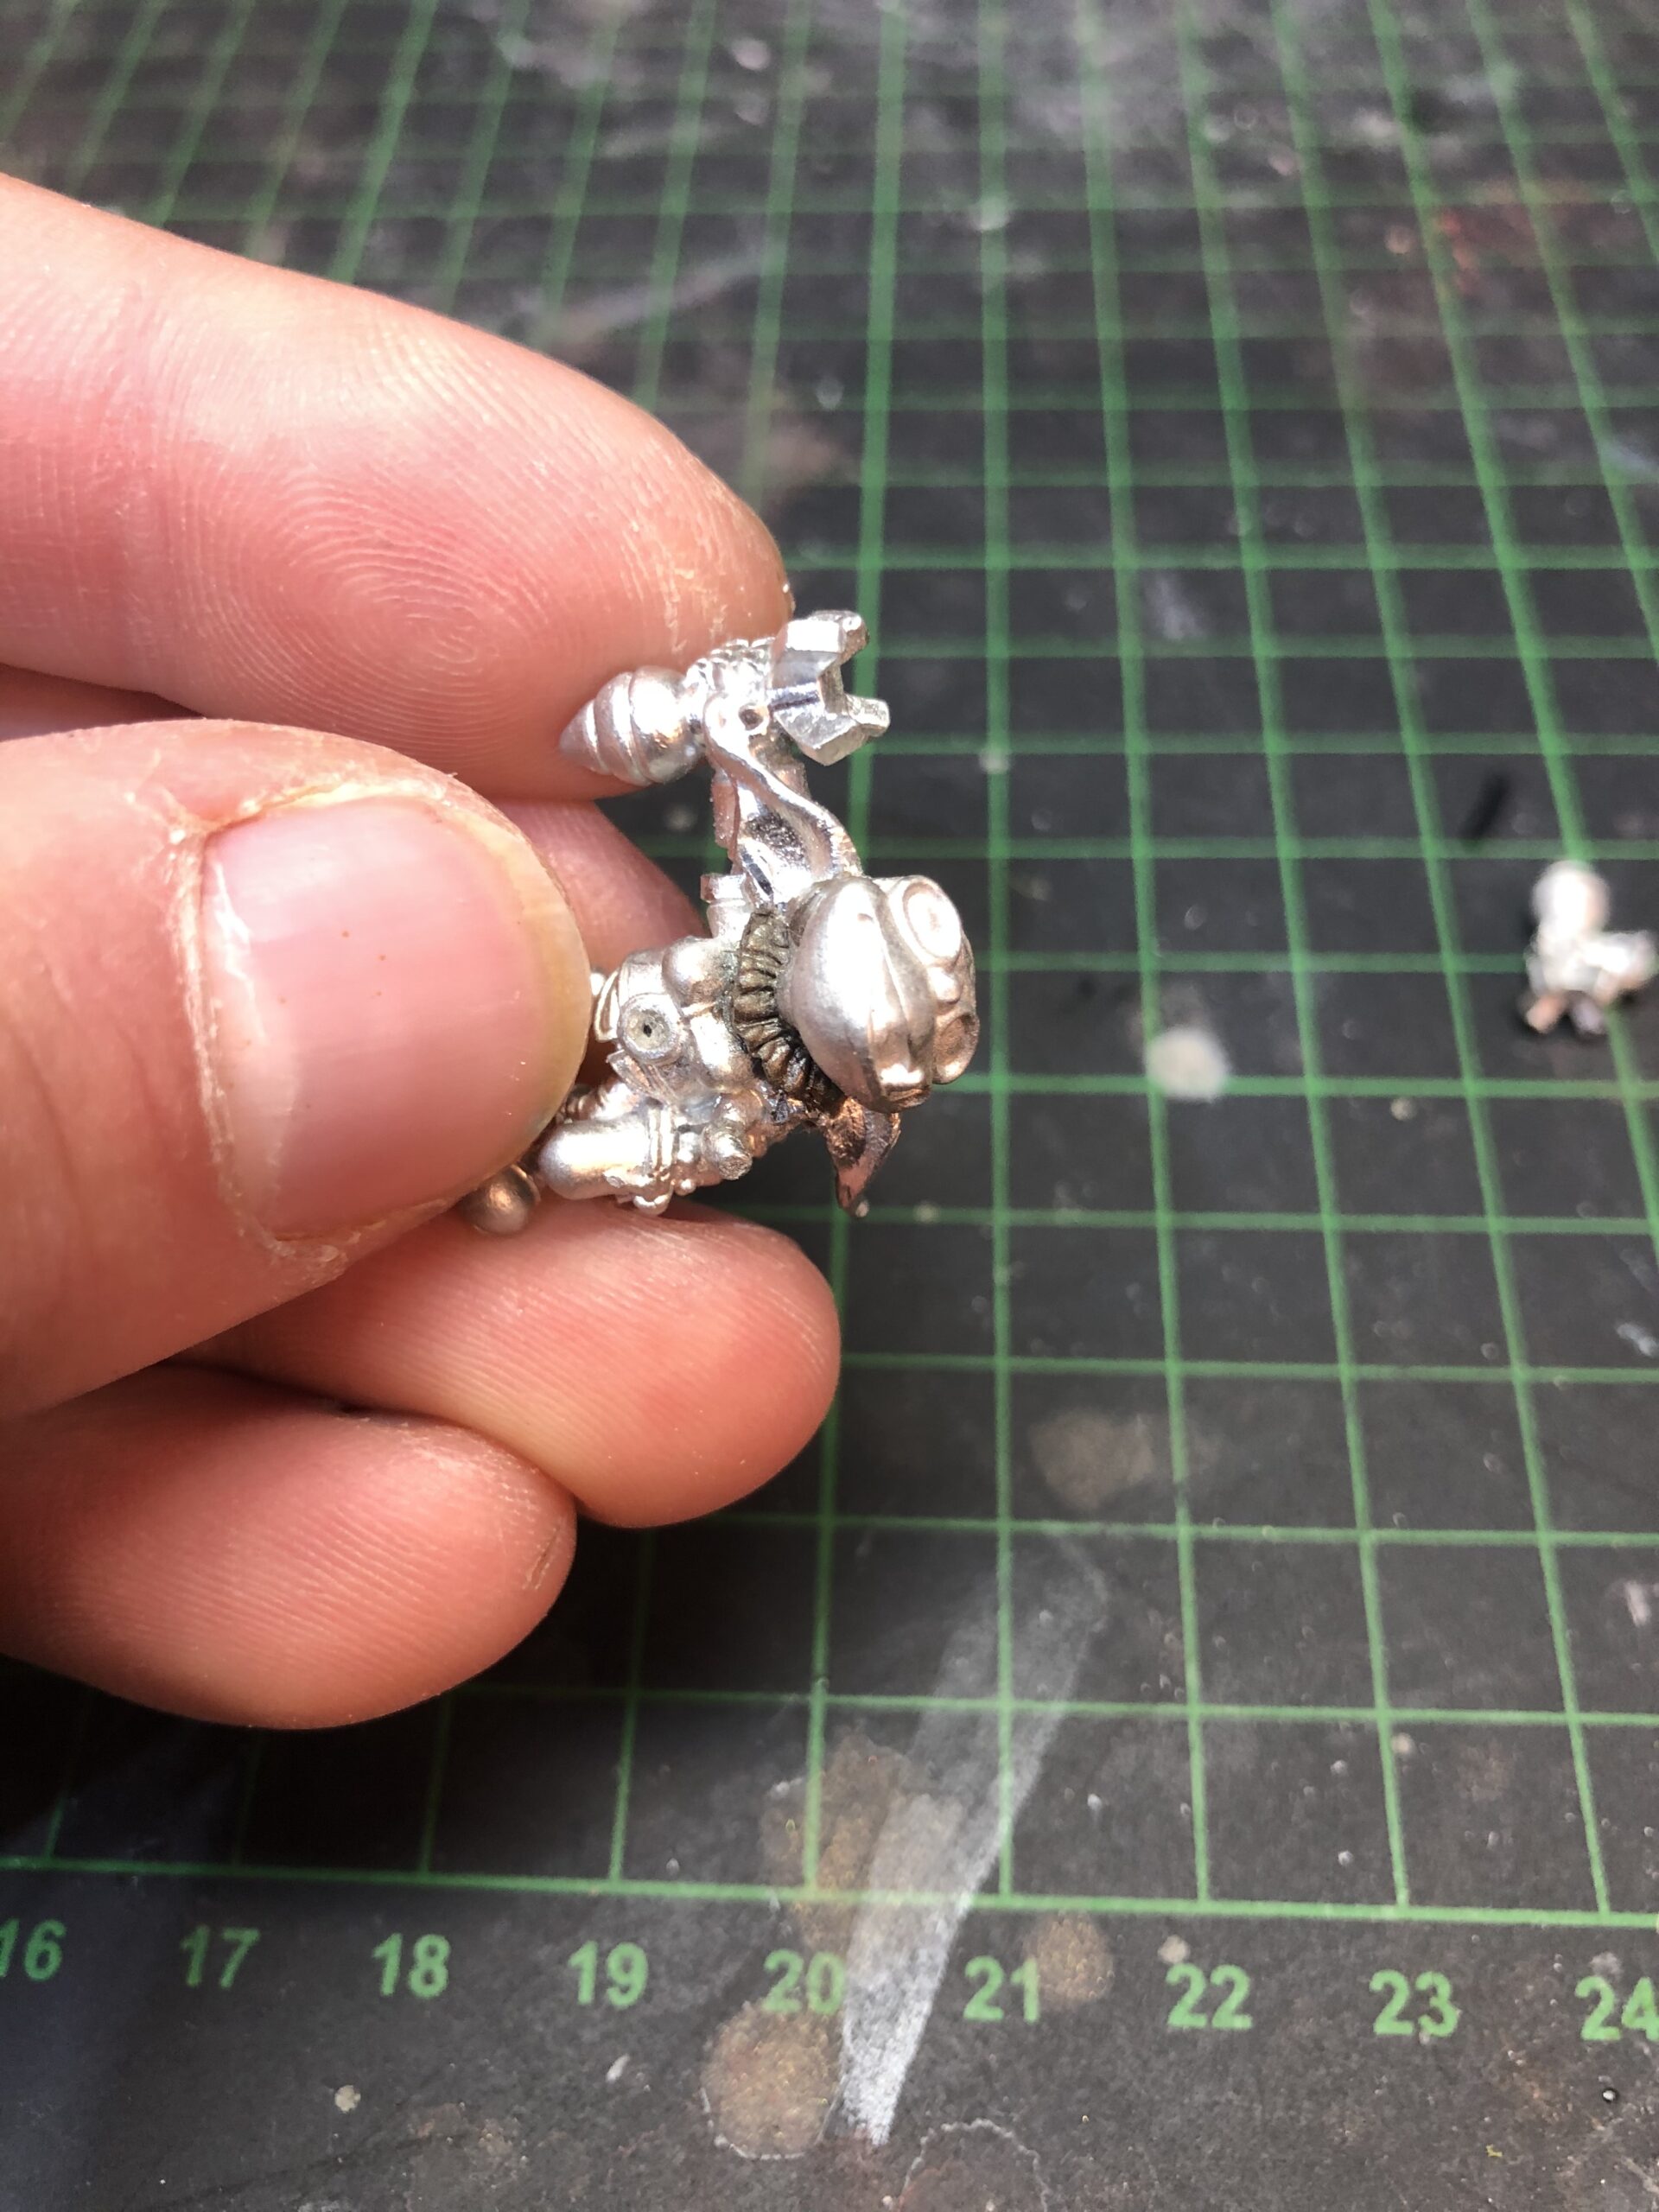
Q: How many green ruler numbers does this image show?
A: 9